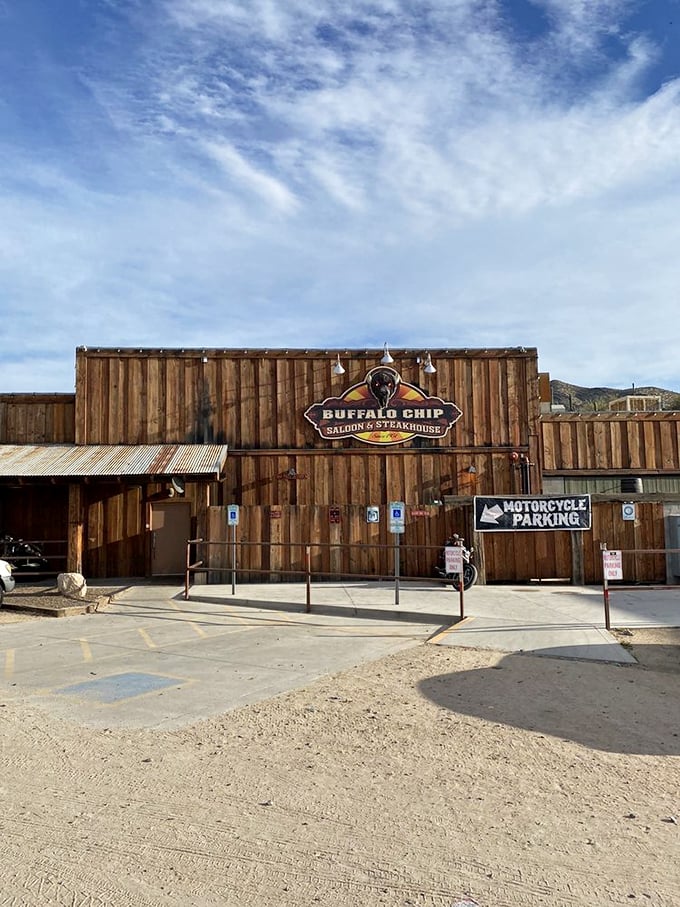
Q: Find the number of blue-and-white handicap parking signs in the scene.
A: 2